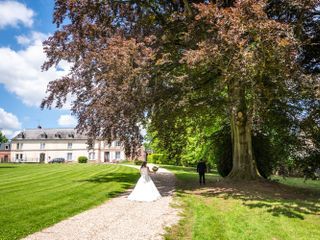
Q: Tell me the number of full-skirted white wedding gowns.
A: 1